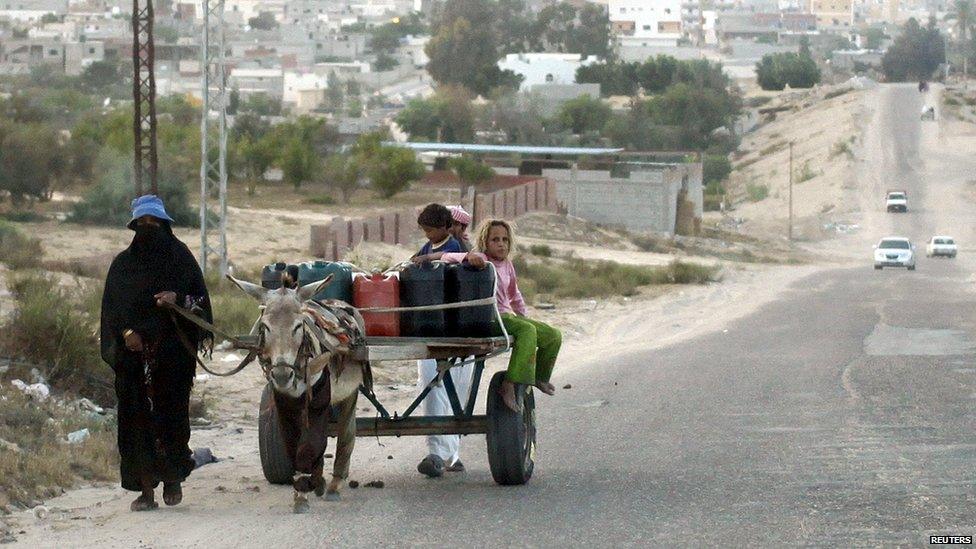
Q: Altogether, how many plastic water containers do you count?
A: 5